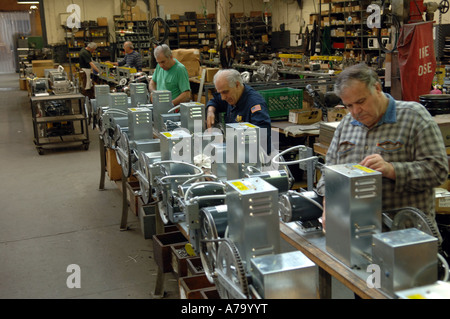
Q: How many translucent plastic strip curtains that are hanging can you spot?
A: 1